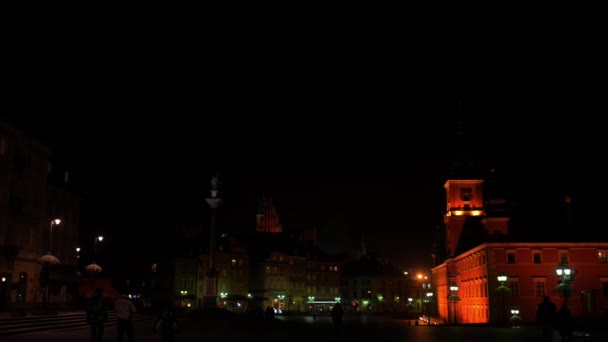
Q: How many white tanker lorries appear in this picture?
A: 0